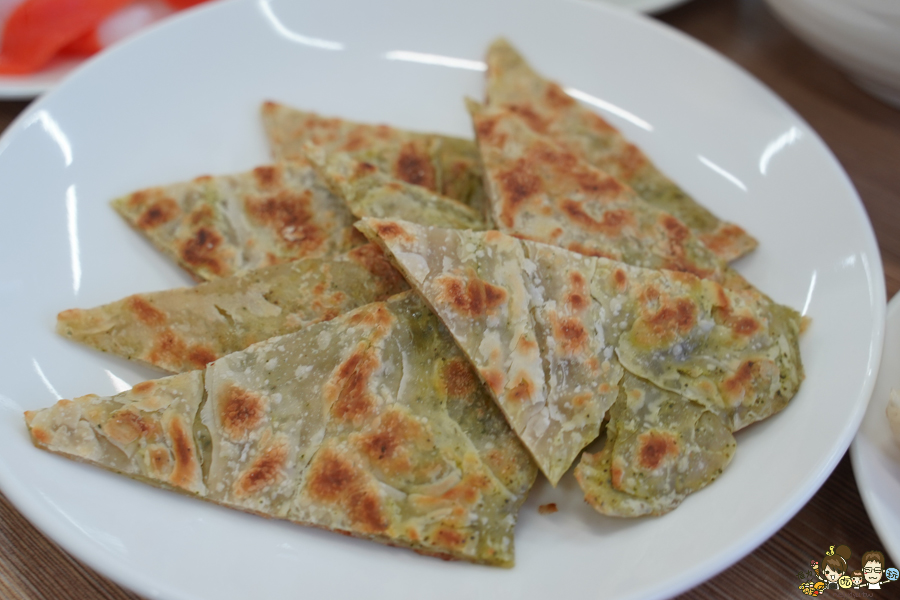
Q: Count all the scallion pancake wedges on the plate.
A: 8